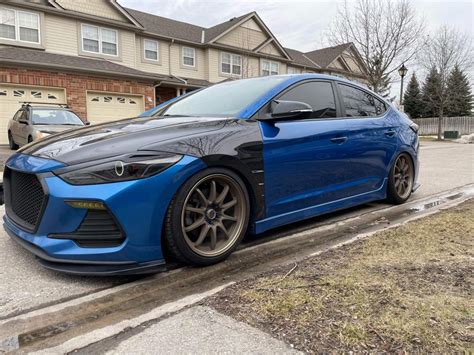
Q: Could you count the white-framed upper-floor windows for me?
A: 6